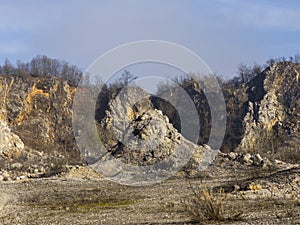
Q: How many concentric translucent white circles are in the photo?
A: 2